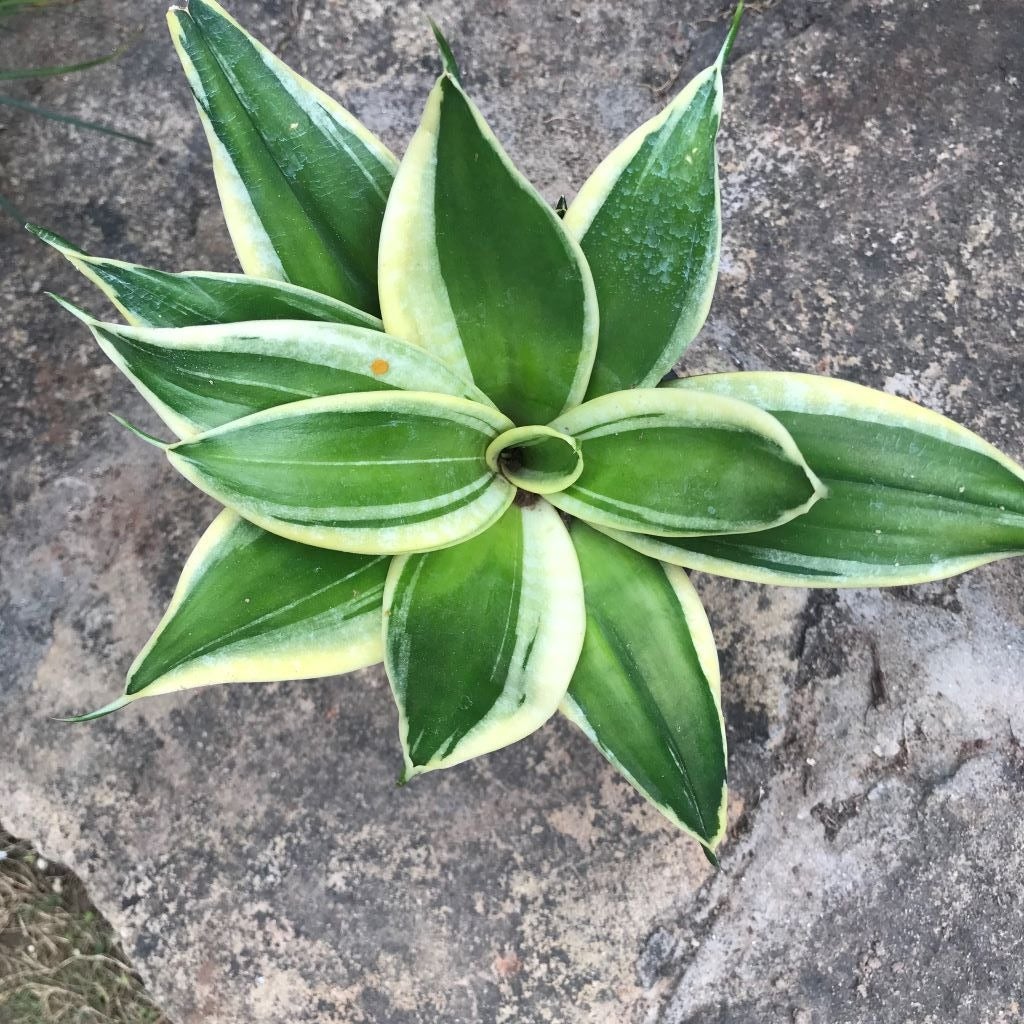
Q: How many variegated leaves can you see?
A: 12